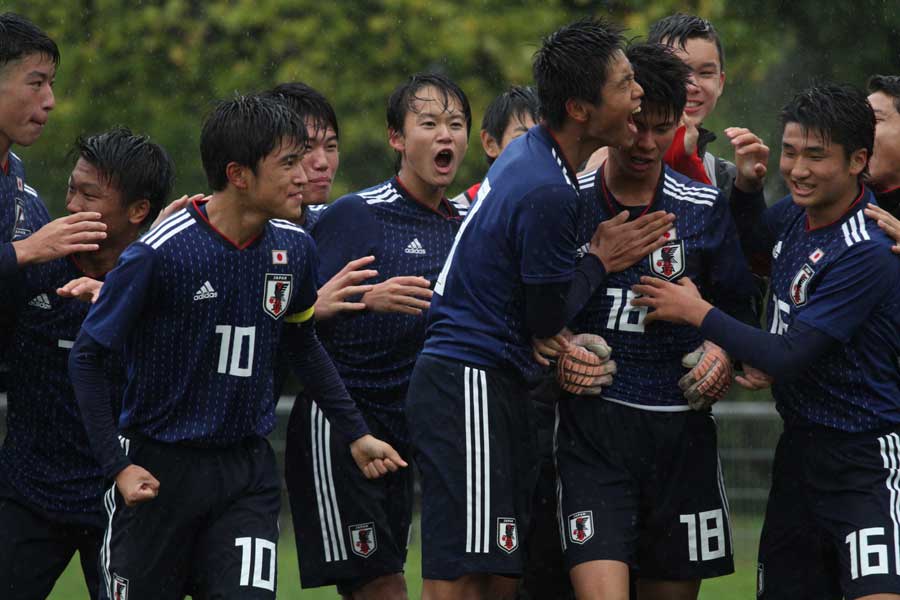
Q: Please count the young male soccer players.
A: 11